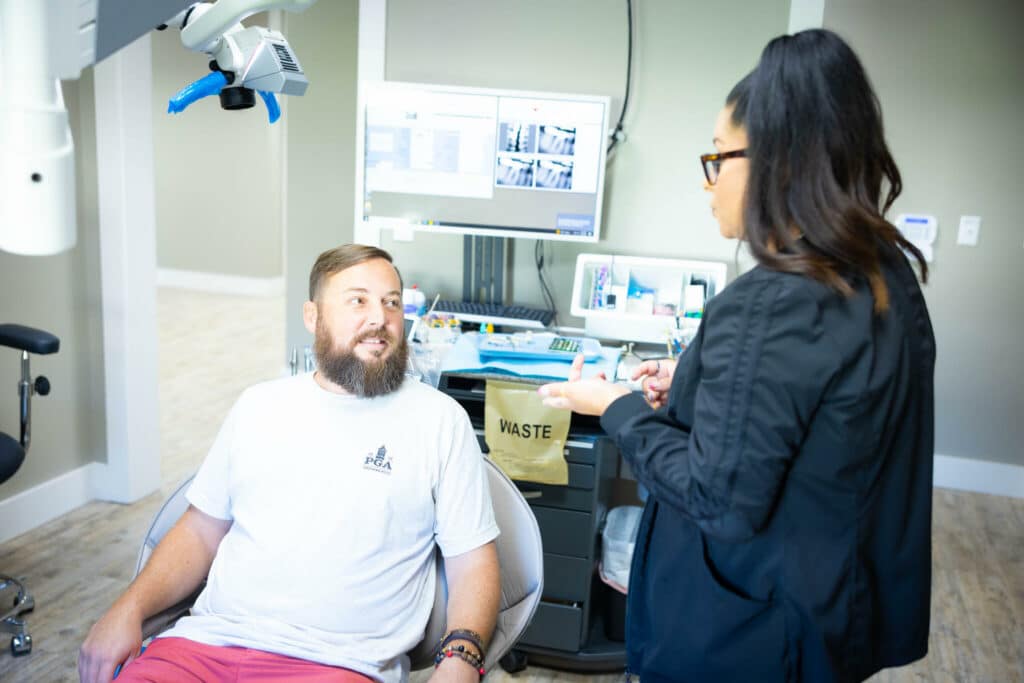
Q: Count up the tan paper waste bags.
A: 1